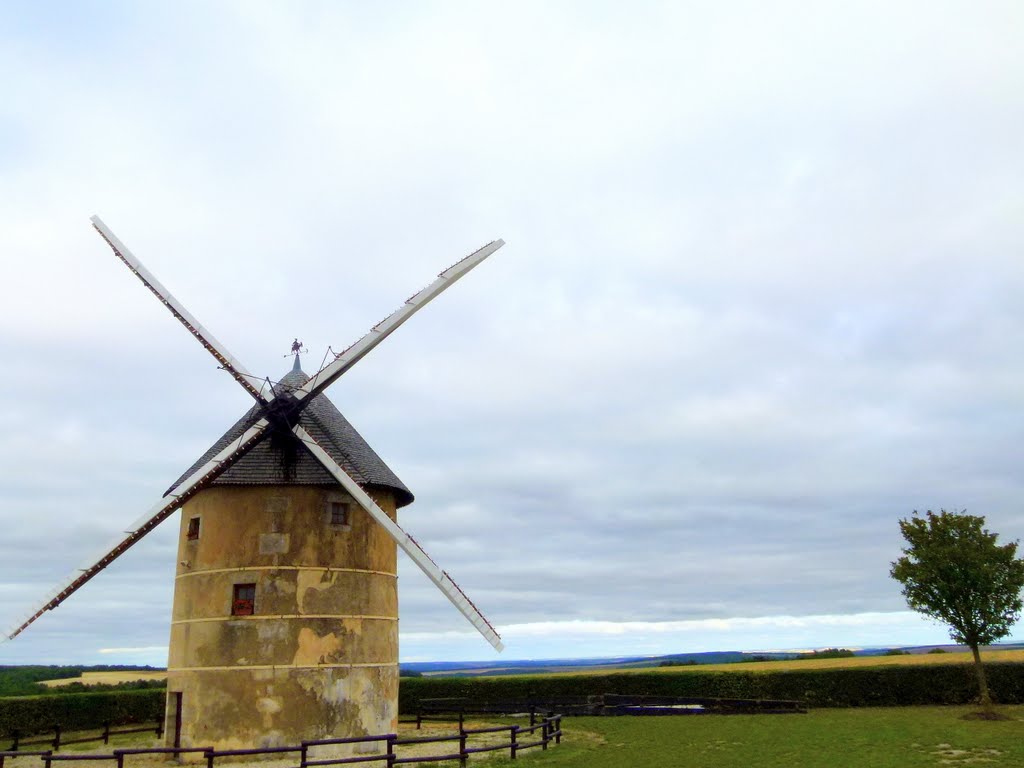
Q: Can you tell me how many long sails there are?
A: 4